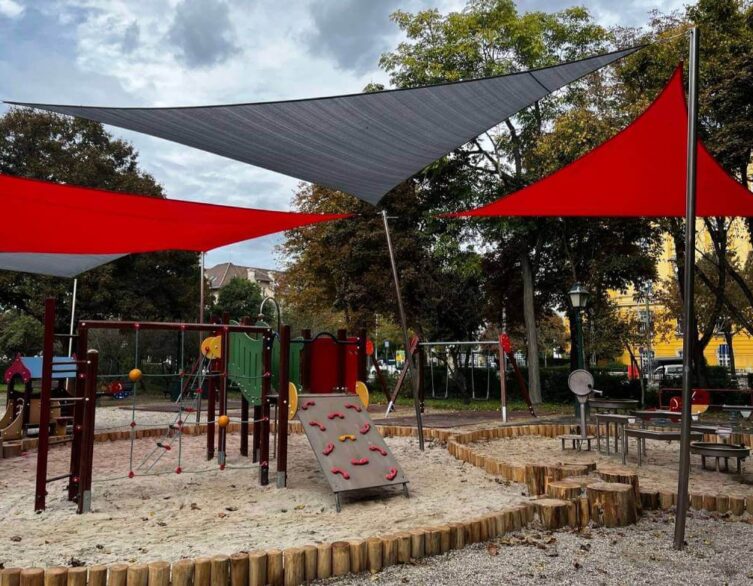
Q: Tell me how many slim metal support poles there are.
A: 4